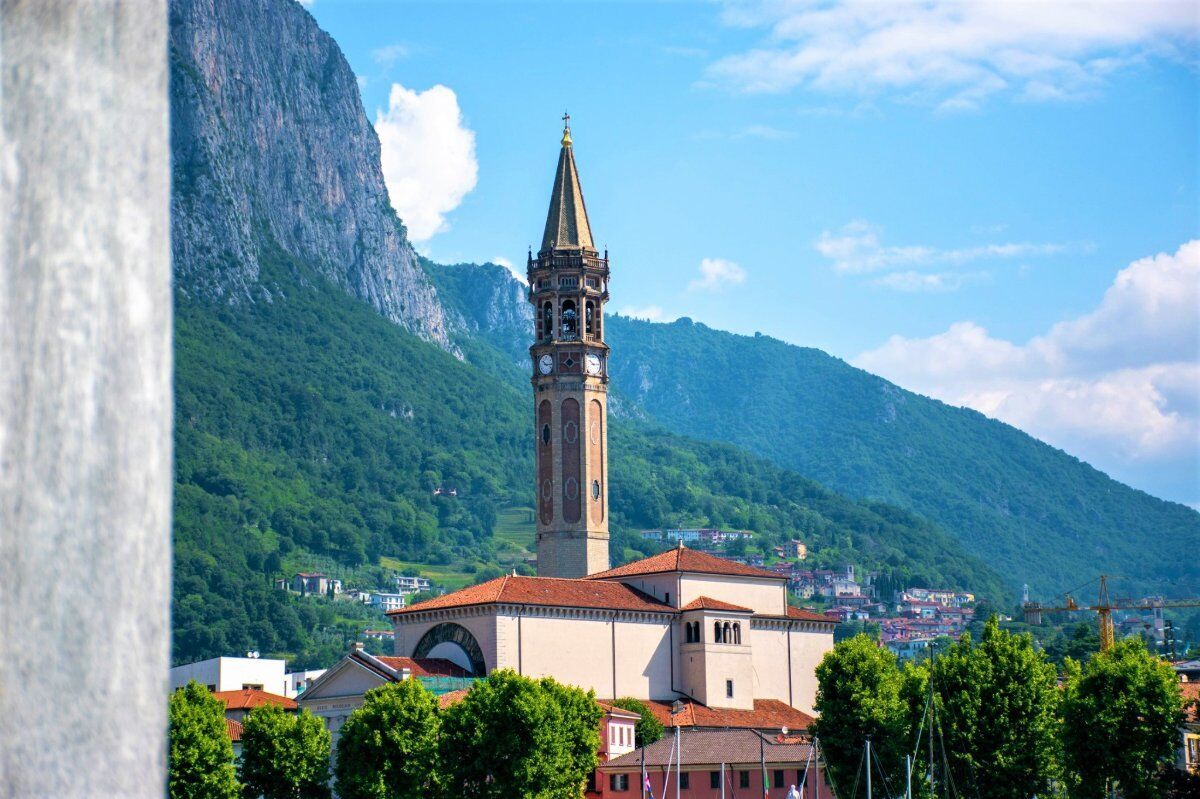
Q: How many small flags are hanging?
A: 2